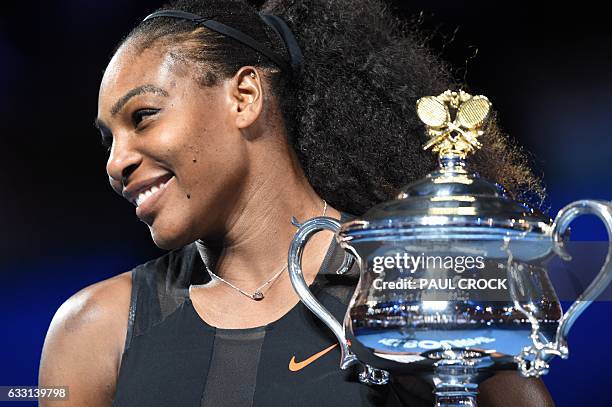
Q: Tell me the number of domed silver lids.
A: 1